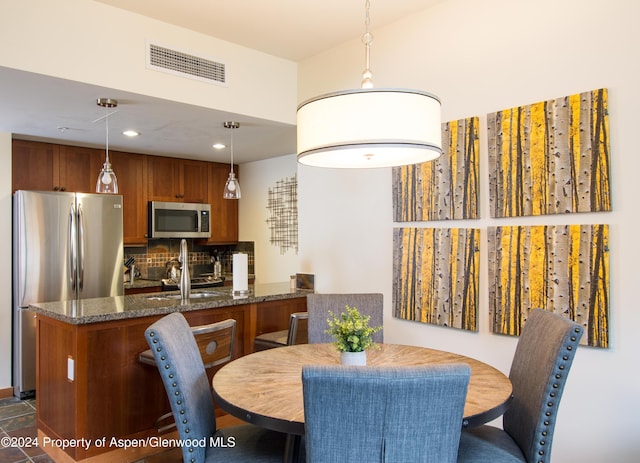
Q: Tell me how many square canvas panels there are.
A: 4